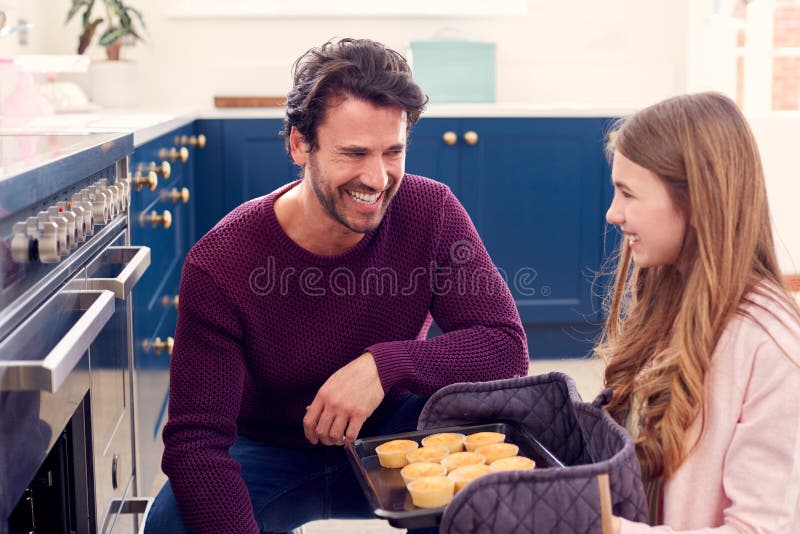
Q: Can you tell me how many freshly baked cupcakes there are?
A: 10